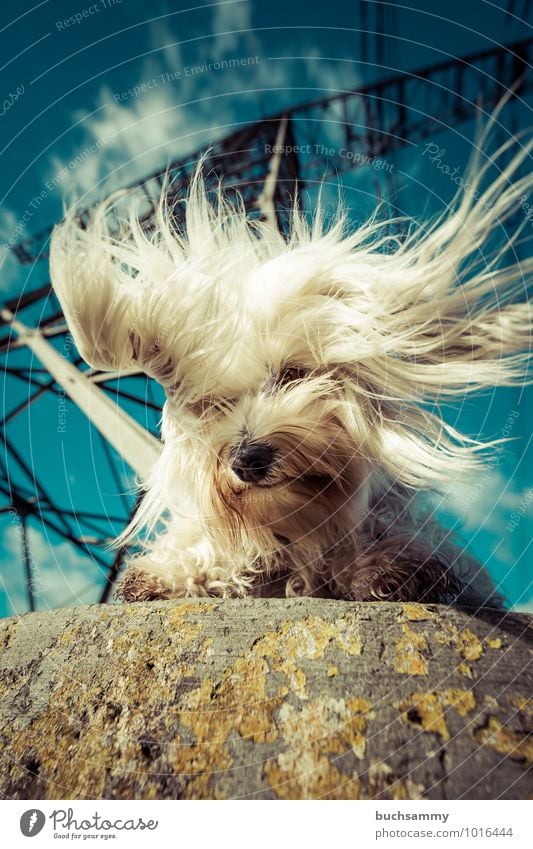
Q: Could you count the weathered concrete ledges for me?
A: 1